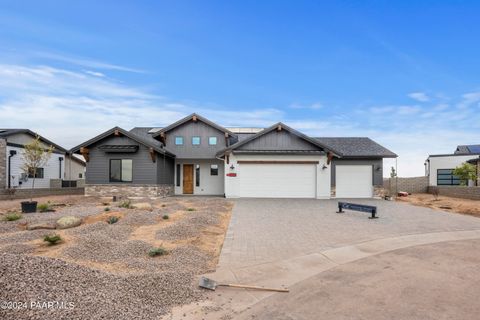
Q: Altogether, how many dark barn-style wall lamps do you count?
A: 3